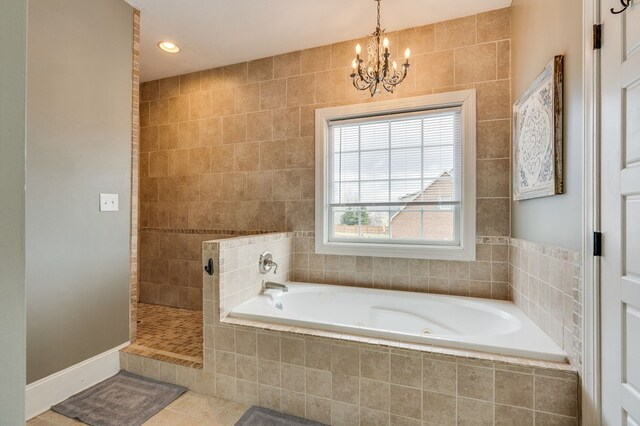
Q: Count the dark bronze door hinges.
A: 2